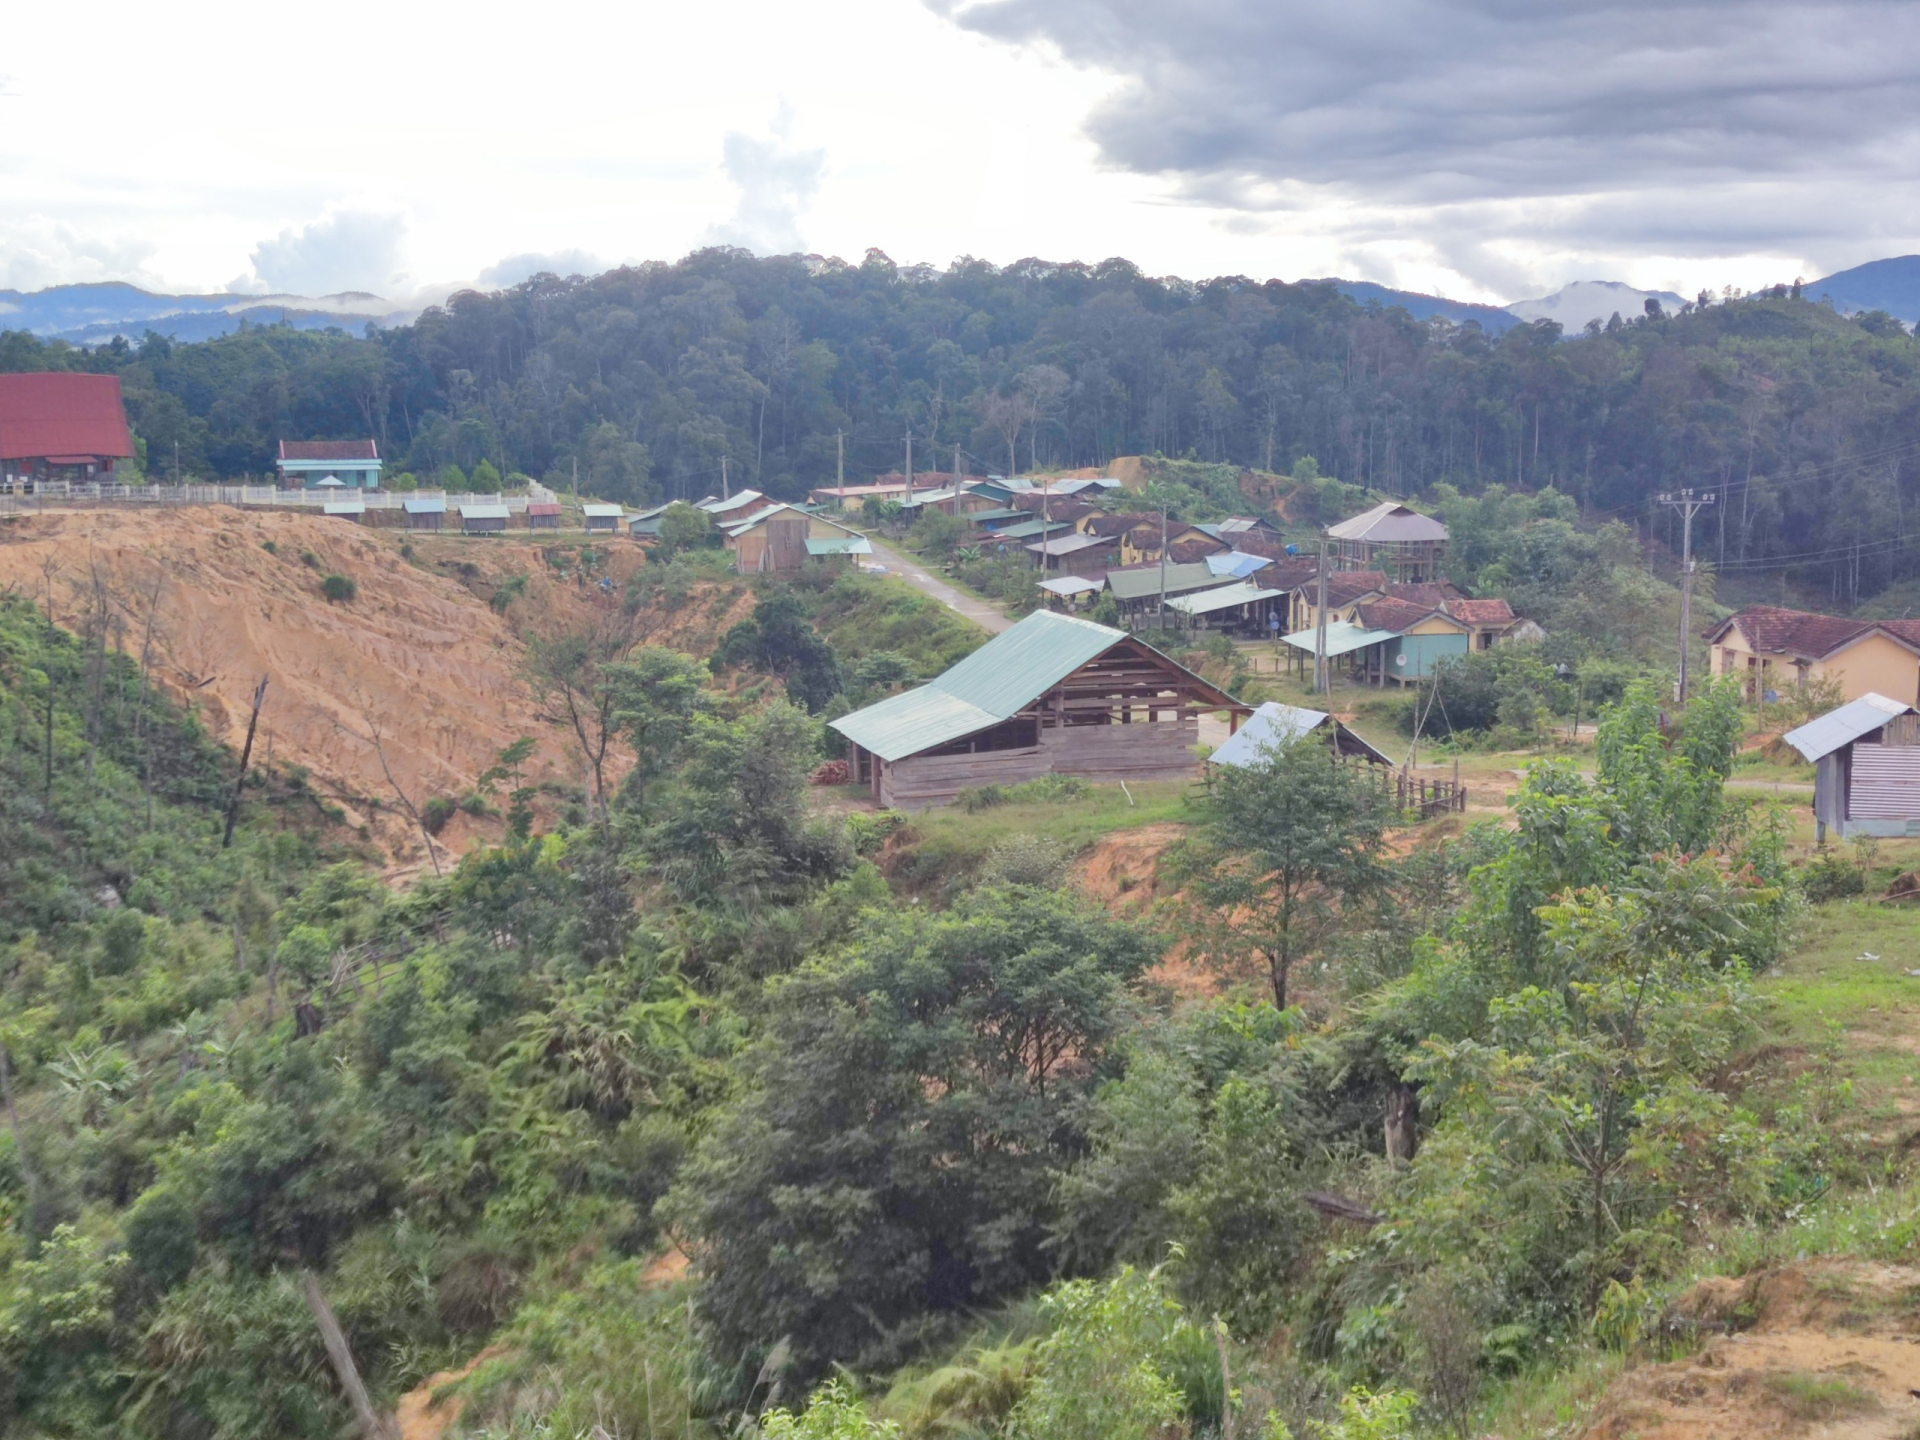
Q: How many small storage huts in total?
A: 5